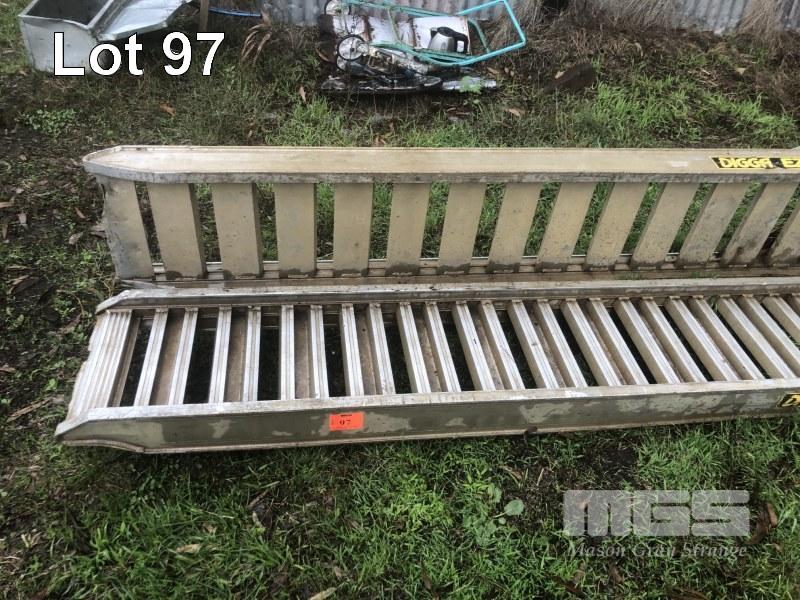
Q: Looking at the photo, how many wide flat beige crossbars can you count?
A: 14